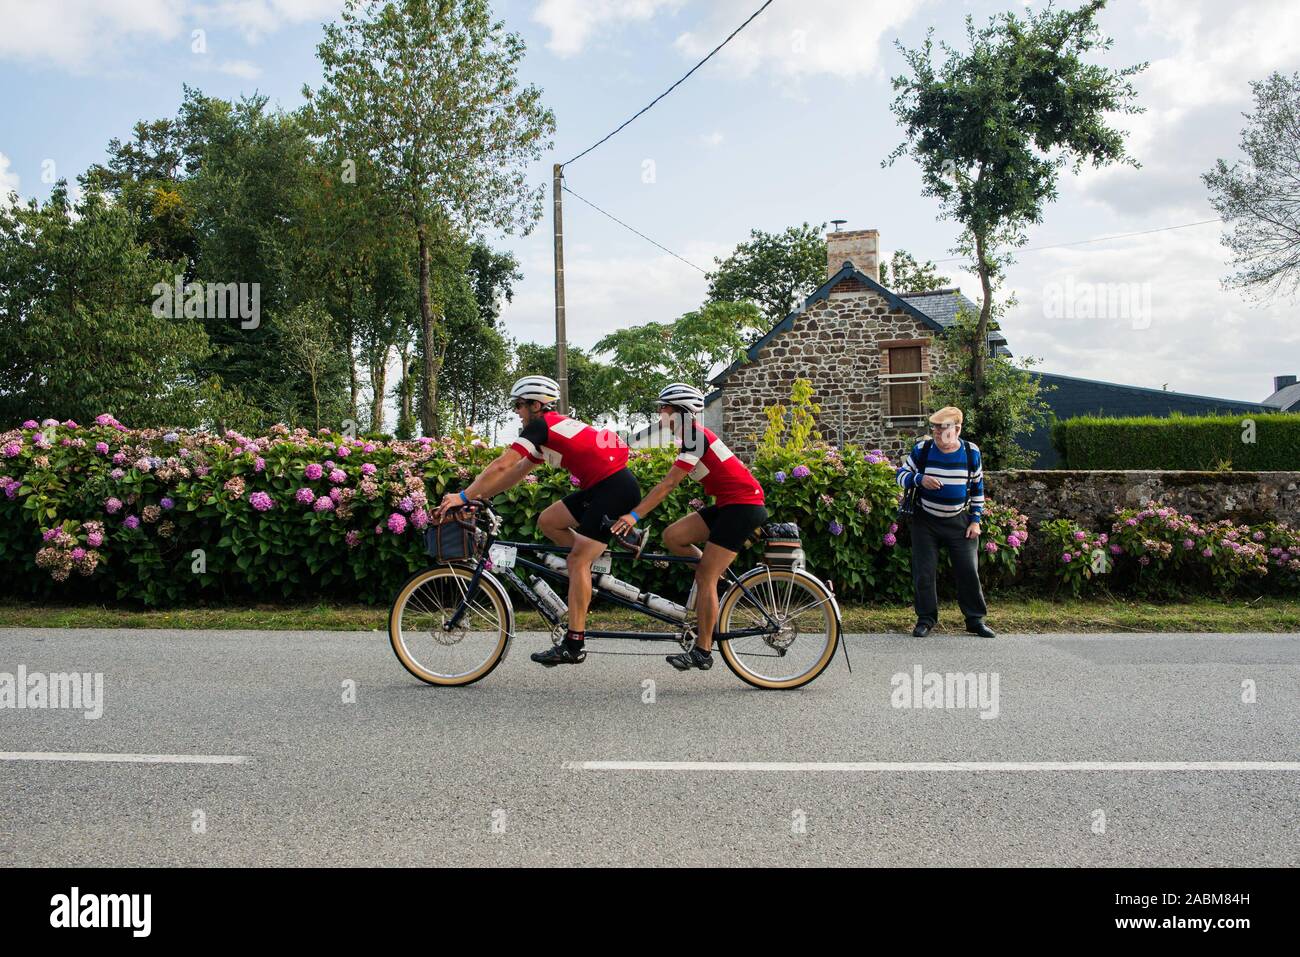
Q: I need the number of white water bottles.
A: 5